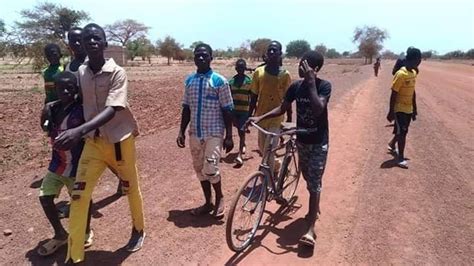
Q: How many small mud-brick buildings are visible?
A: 1